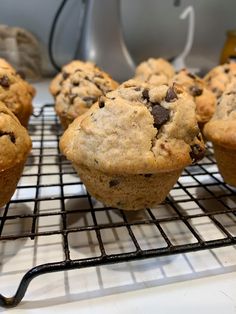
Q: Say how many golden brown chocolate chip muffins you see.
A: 8